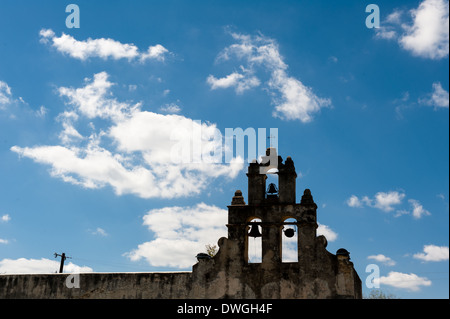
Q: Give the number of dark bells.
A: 3